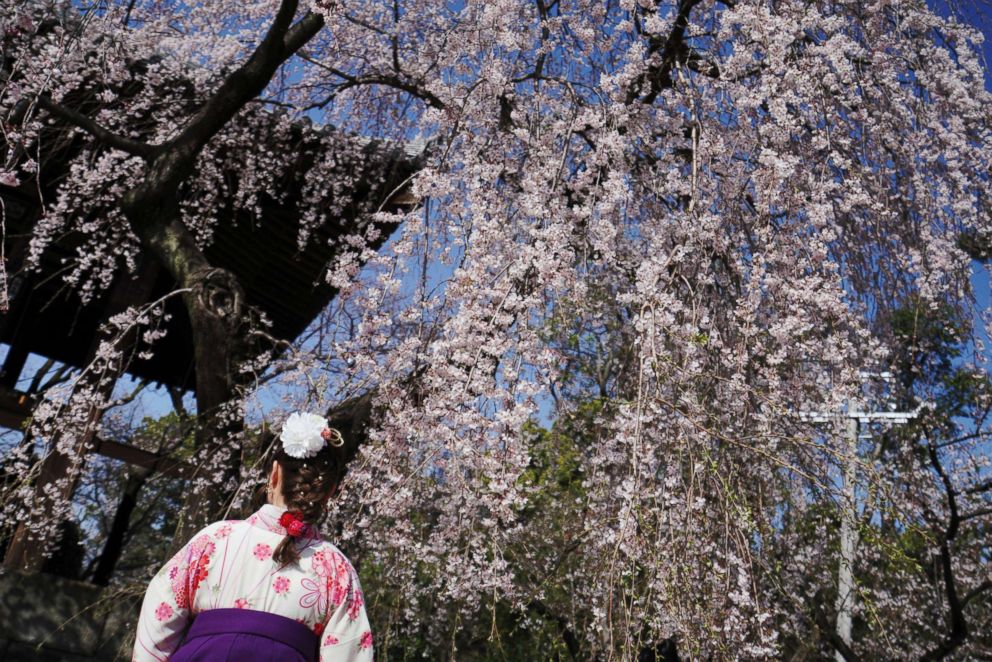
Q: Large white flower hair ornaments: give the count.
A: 1